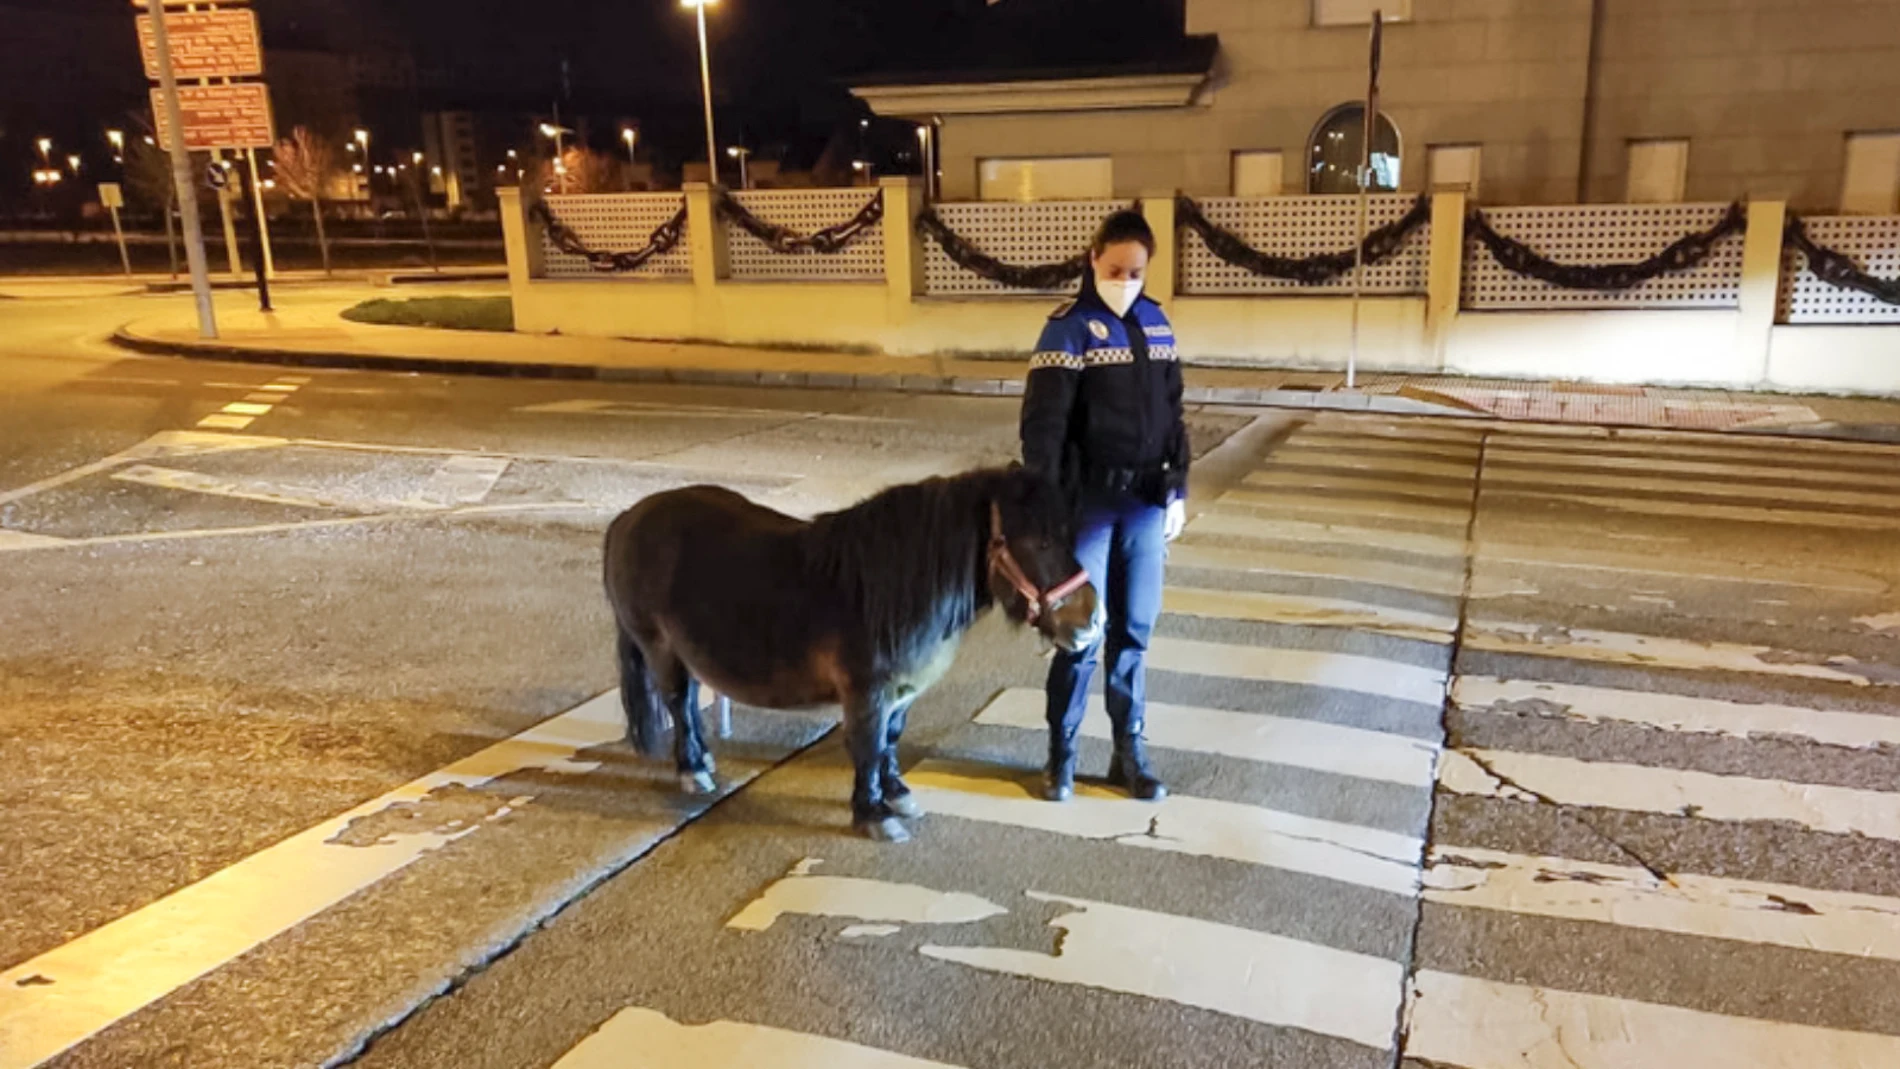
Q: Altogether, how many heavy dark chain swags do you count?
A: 6